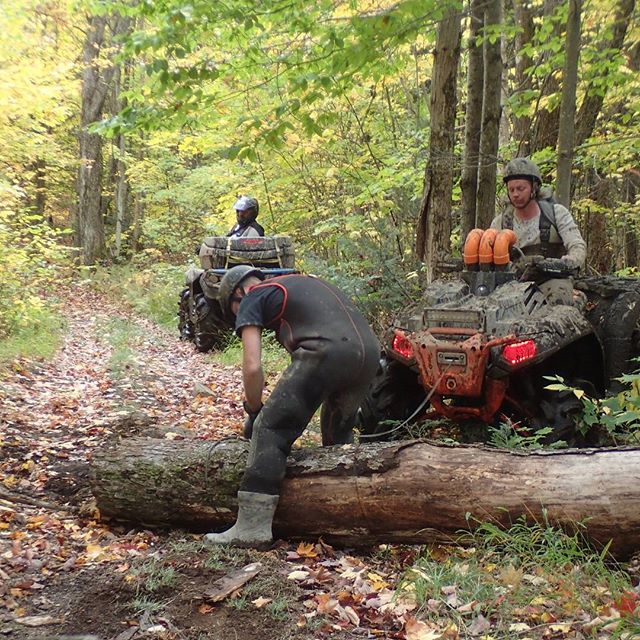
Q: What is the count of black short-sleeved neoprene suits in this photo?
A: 1